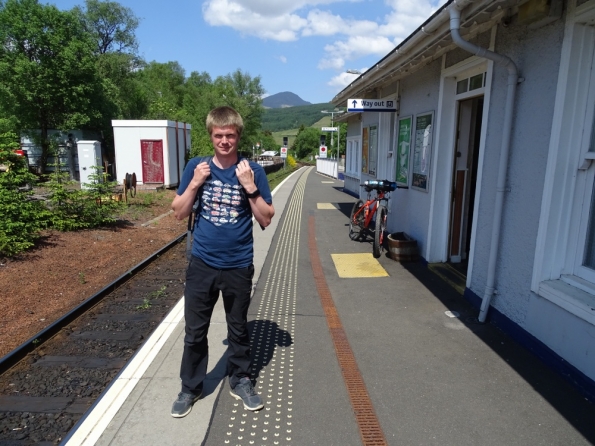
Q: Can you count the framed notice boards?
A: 4